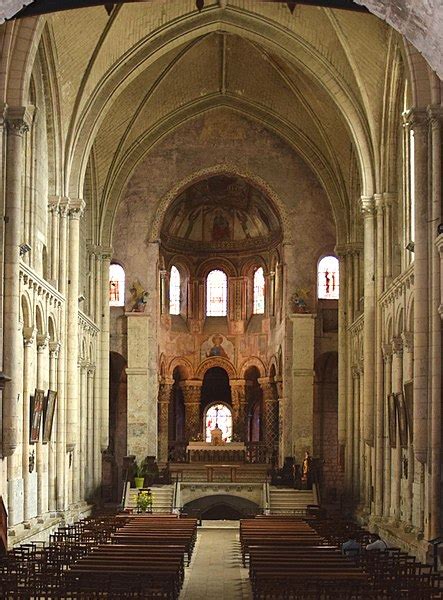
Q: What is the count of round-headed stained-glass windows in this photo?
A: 6